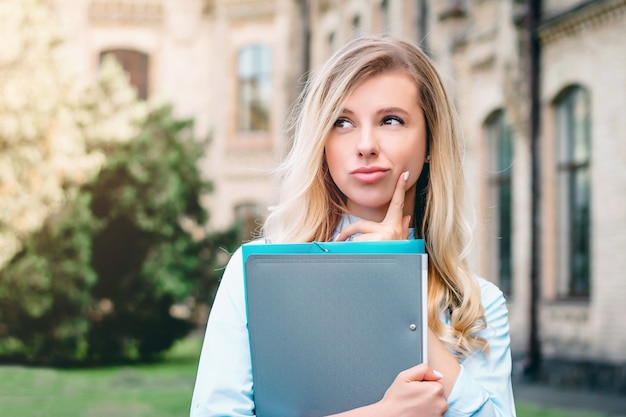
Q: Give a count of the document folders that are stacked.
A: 2